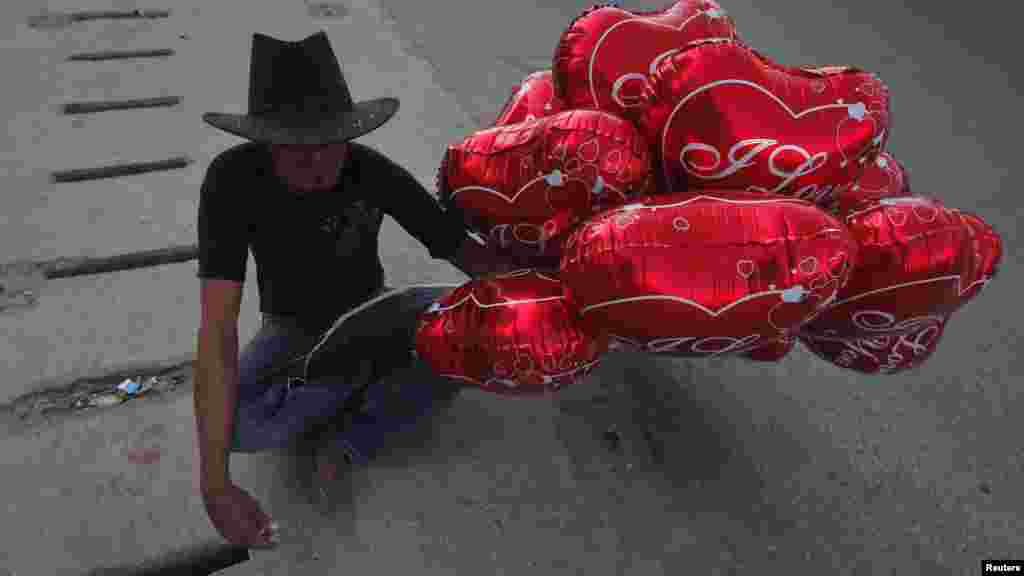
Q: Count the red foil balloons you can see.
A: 8